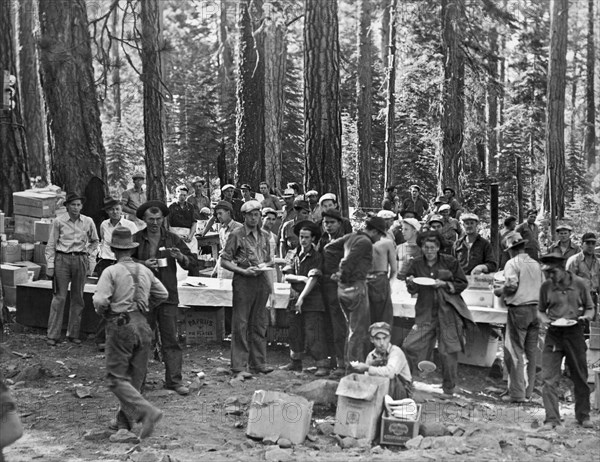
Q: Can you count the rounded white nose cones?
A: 0